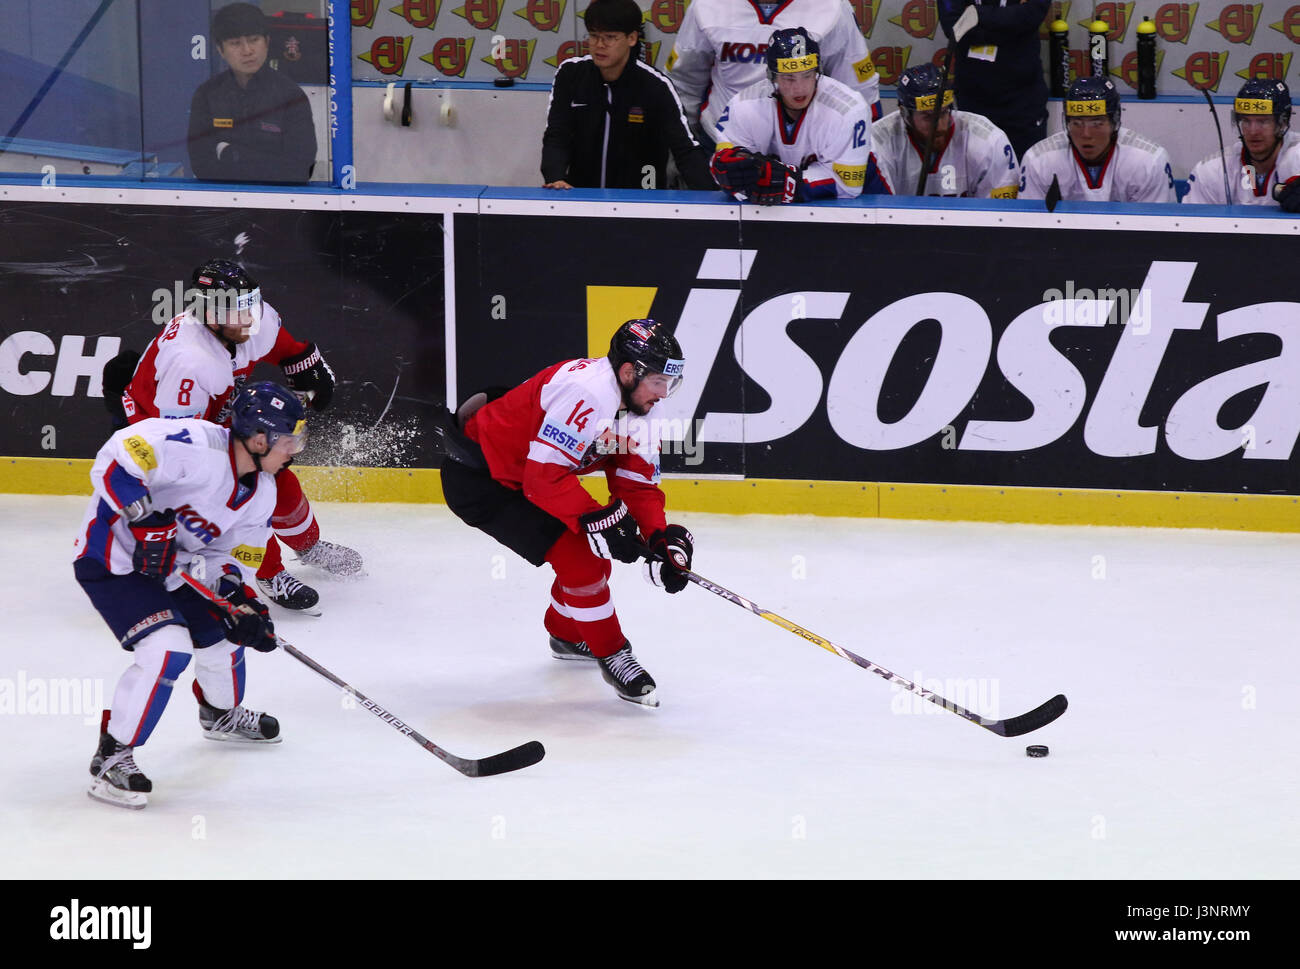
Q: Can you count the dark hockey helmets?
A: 7